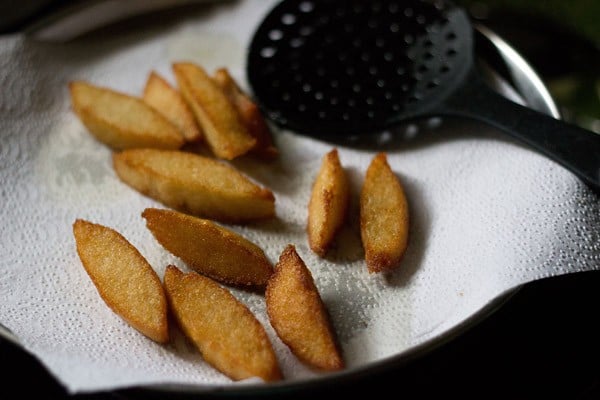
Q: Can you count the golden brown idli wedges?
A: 11